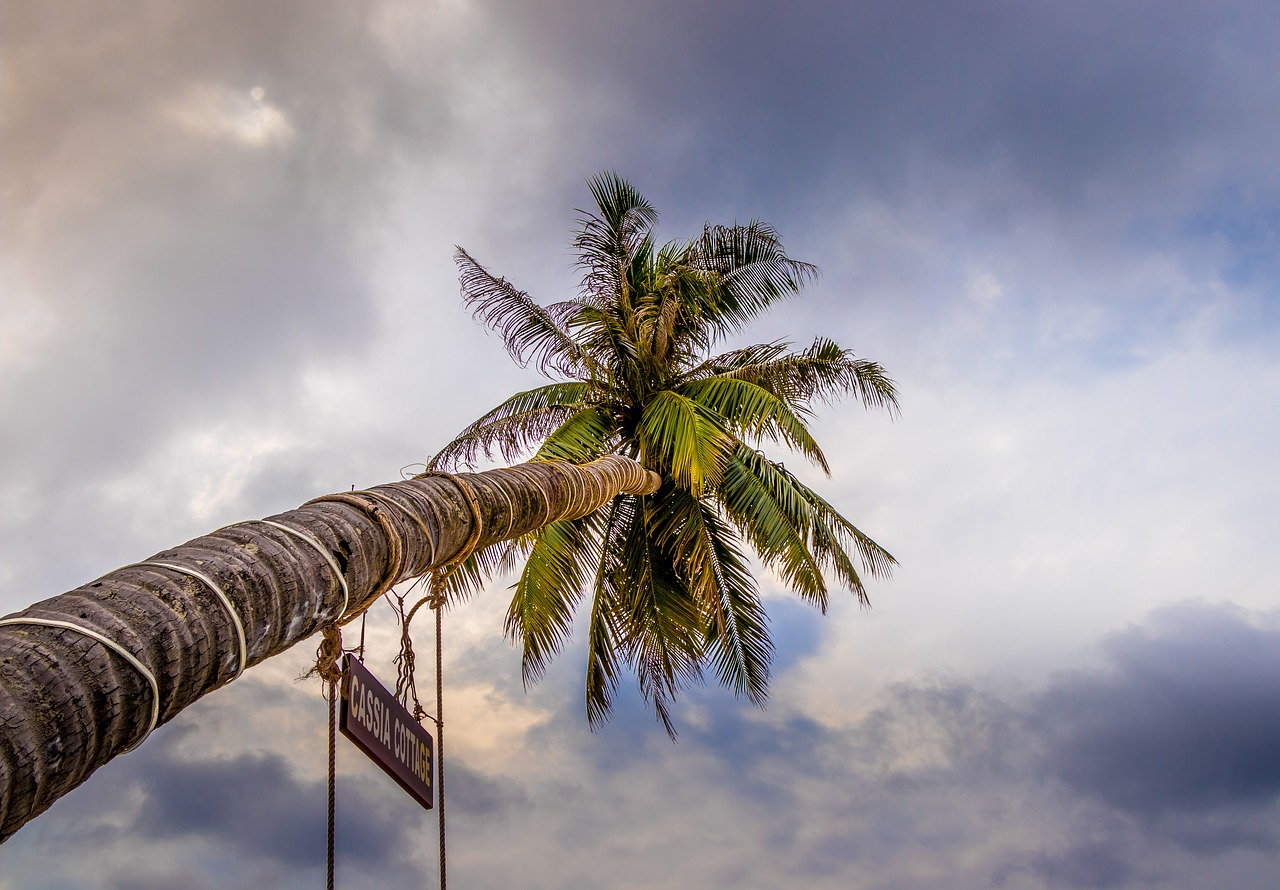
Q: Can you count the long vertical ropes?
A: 2